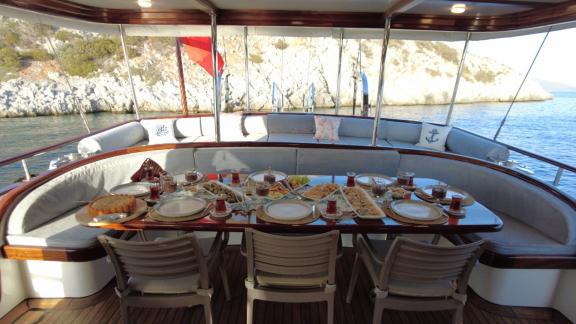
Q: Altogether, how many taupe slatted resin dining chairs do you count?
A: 3